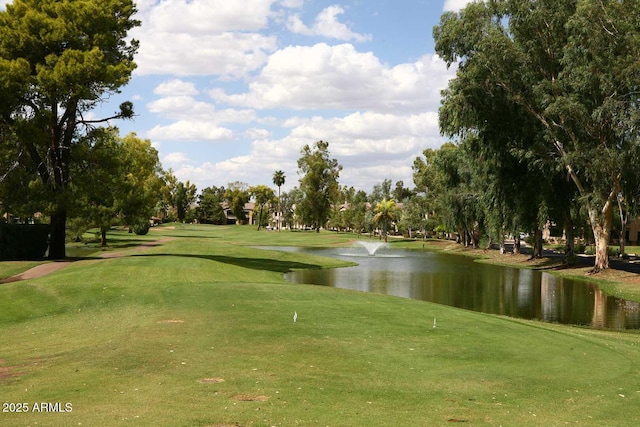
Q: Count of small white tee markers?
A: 2